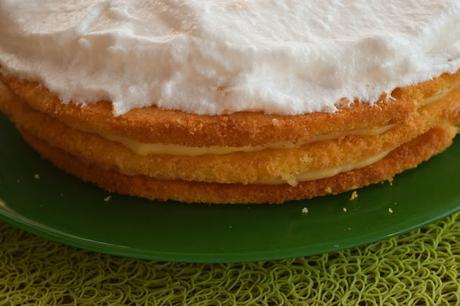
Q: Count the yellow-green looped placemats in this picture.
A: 1